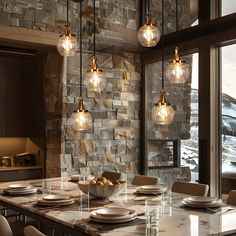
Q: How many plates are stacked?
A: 15